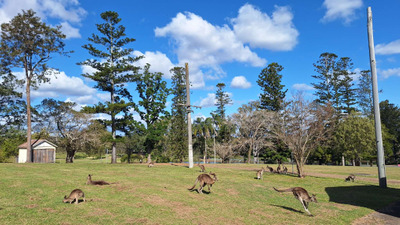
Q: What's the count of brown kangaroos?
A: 11